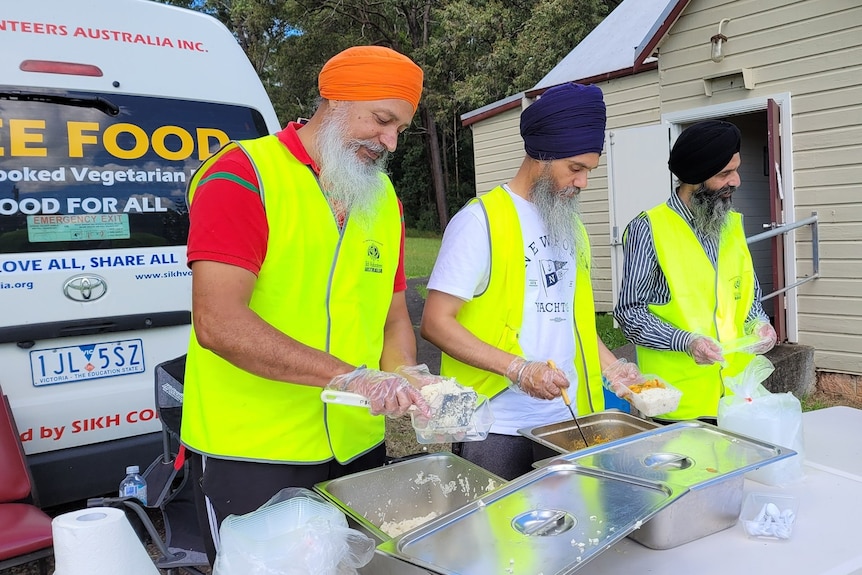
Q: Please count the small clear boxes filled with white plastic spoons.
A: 1